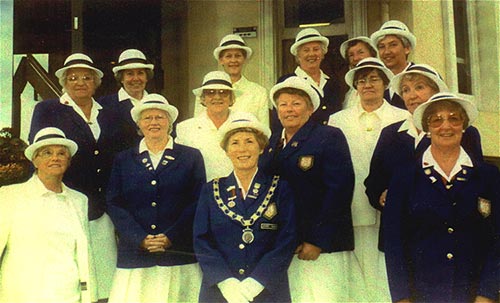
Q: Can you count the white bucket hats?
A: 14